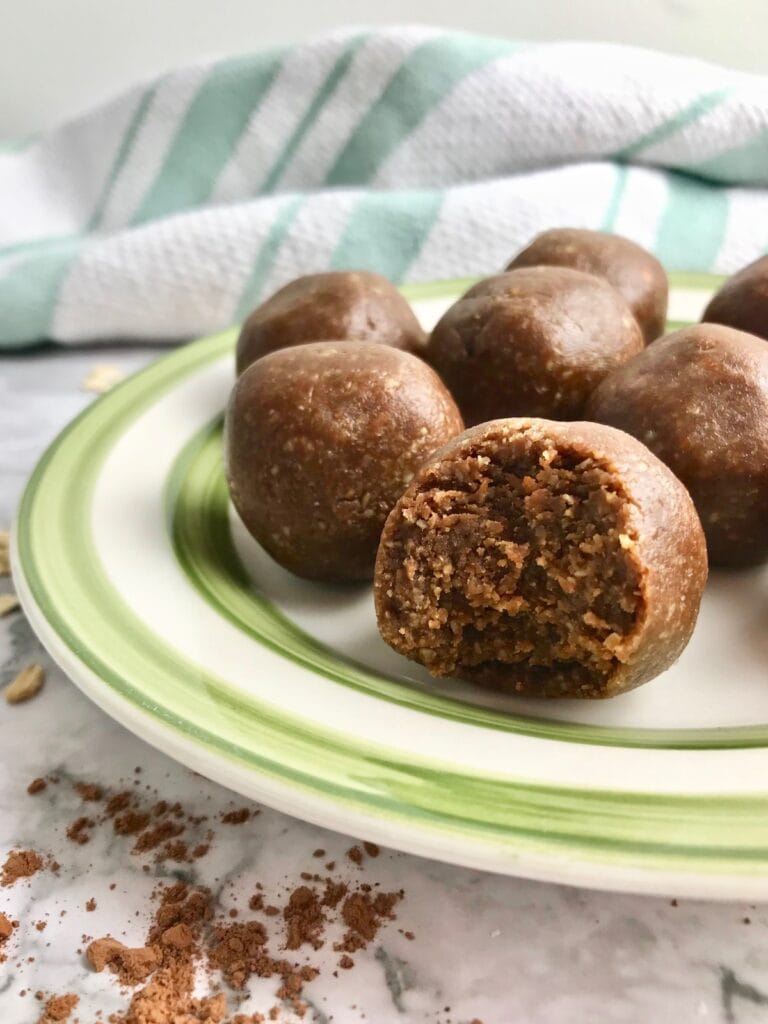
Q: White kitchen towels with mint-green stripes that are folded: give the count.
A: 1